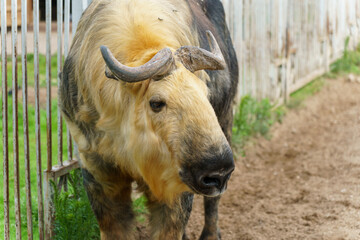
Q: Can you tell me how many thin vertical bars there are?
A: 7